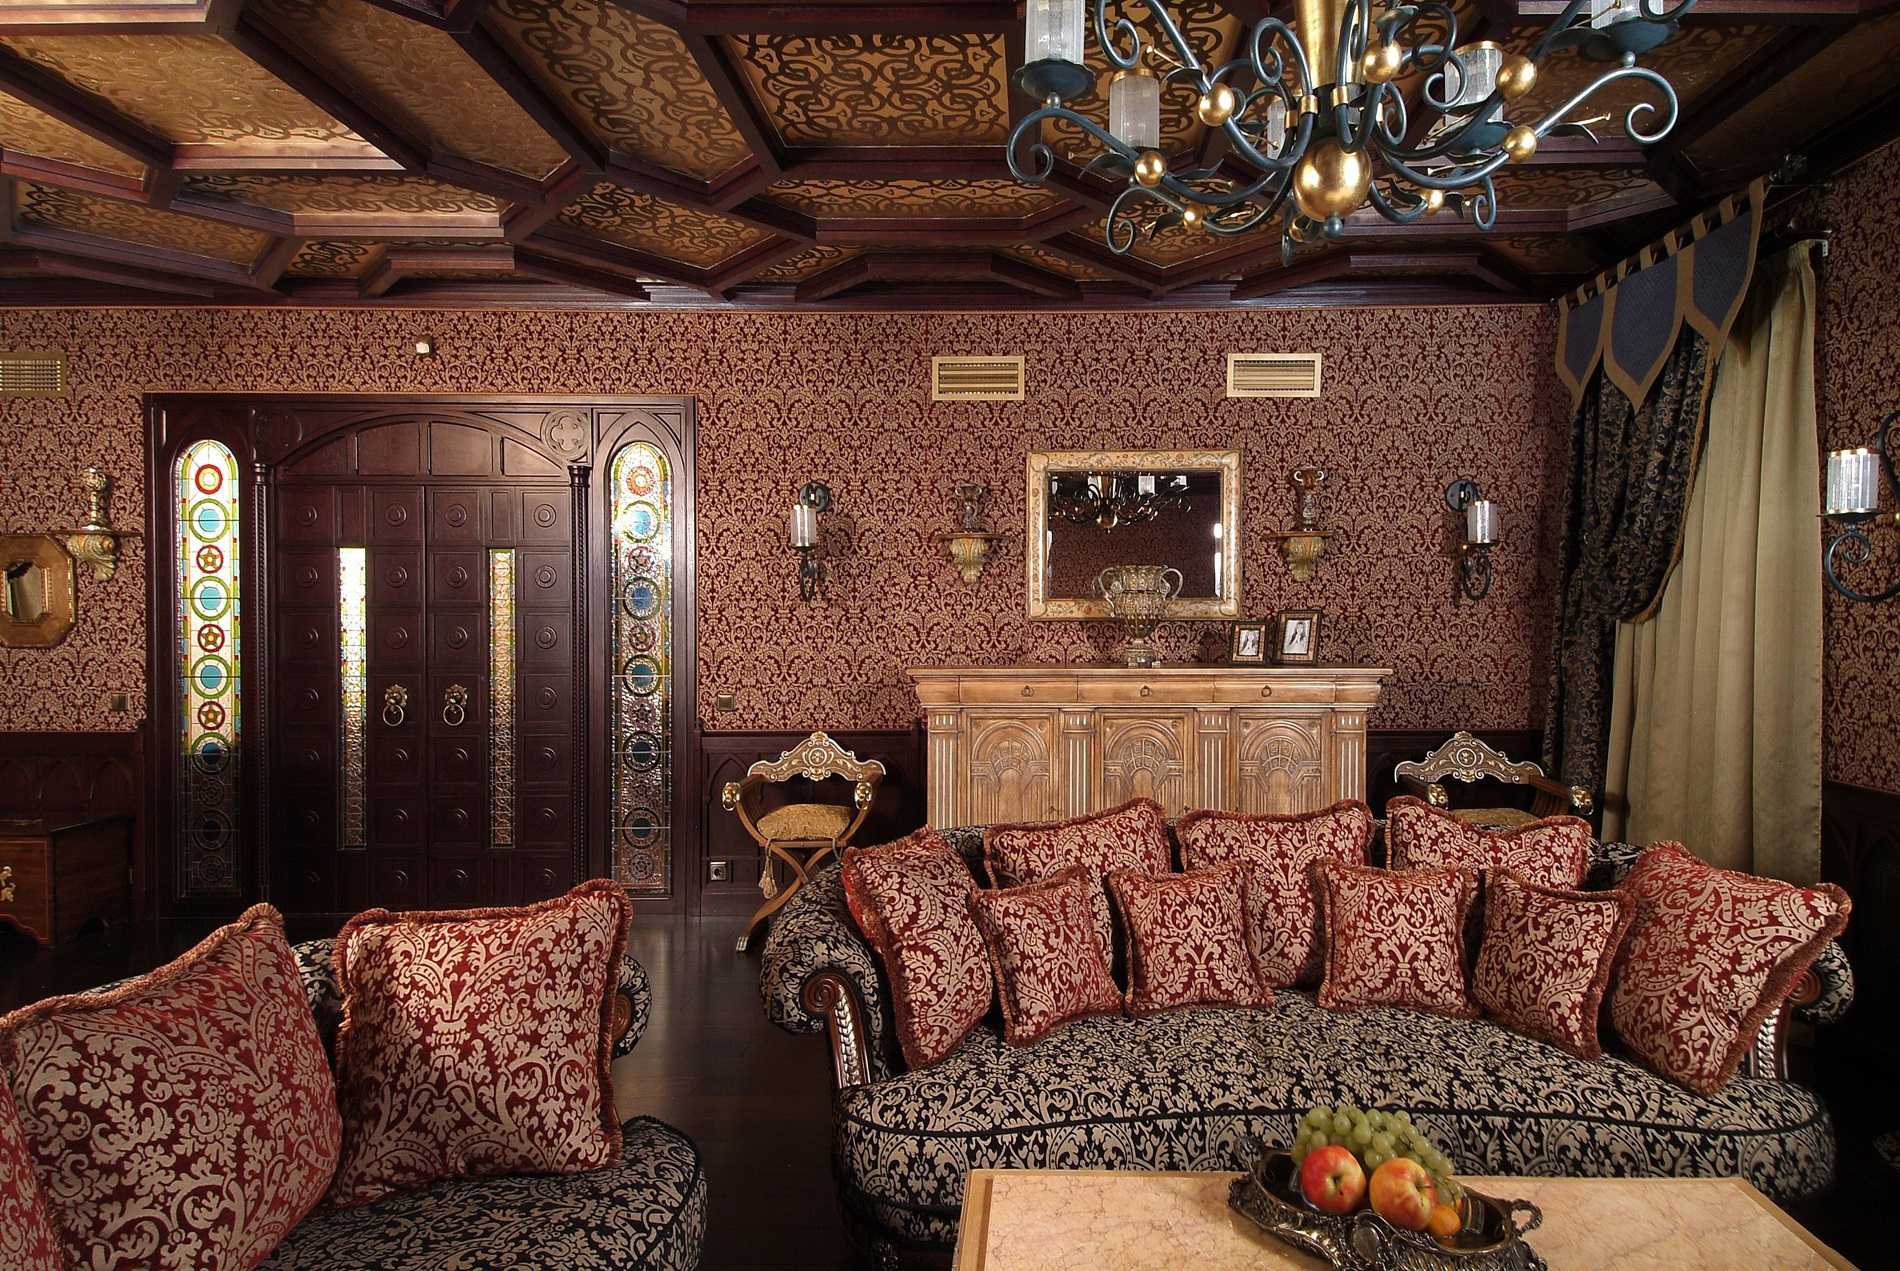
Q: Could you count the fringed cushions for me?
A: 12